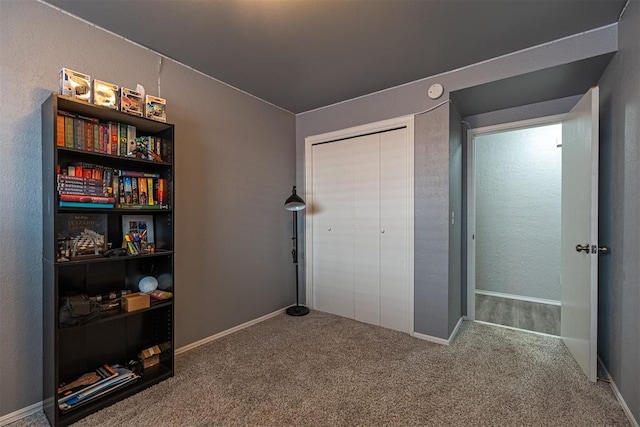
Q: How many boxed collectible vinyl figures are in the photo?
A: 4